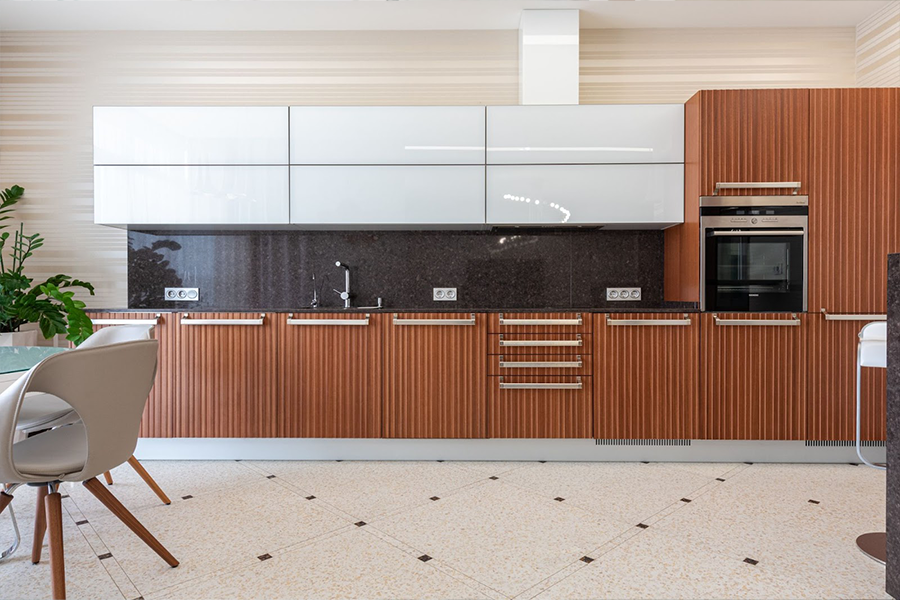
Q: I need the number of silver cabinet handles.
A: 12